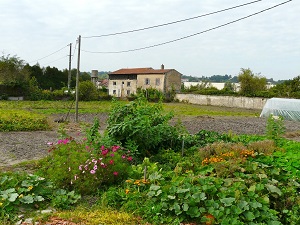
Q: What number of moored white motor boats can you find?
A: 0